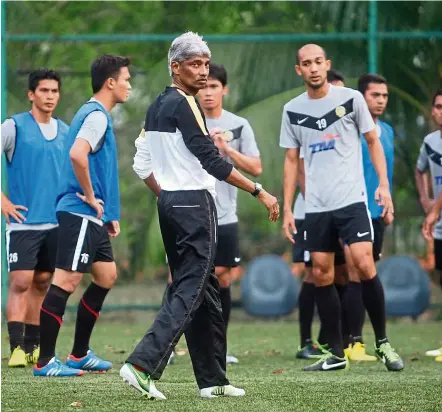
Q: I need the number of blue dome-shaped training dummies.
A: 2